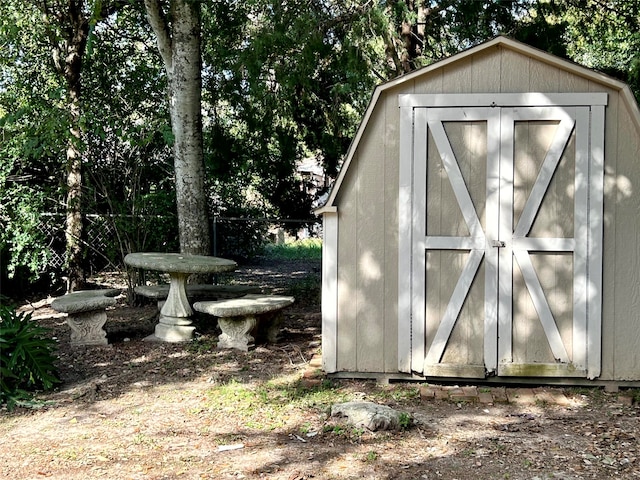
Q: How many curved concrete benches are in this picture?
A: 3